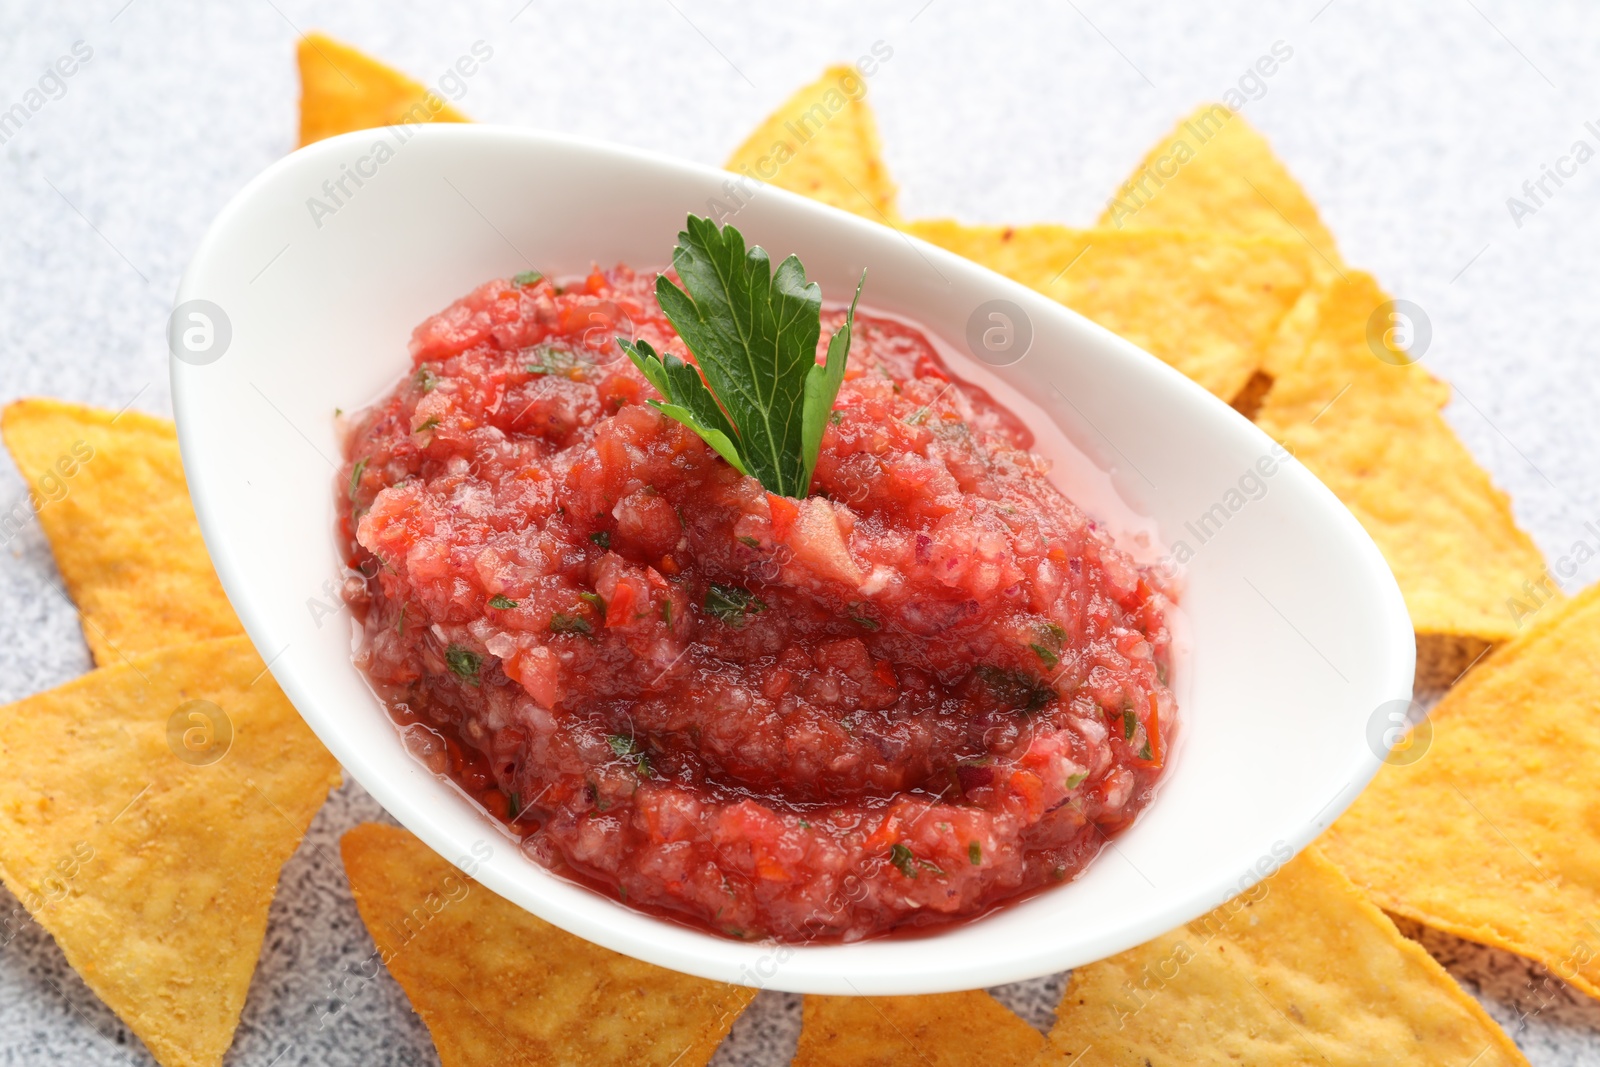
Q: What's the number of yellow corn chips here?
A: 11